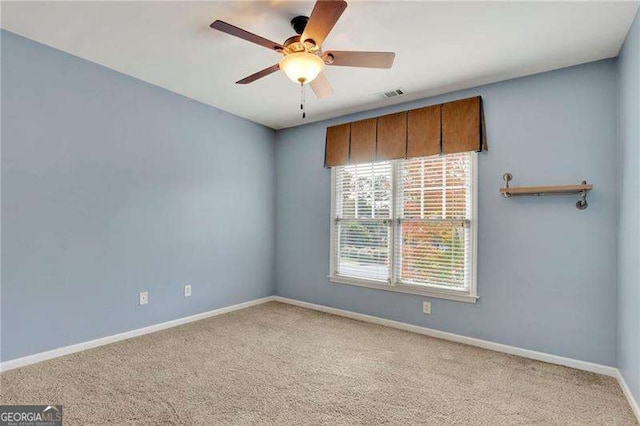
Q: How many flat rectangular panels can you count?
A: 5